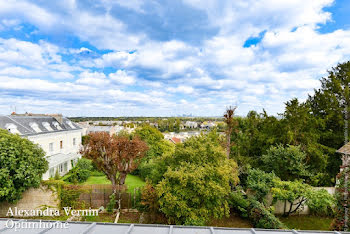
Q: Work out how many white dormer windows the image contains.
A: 5